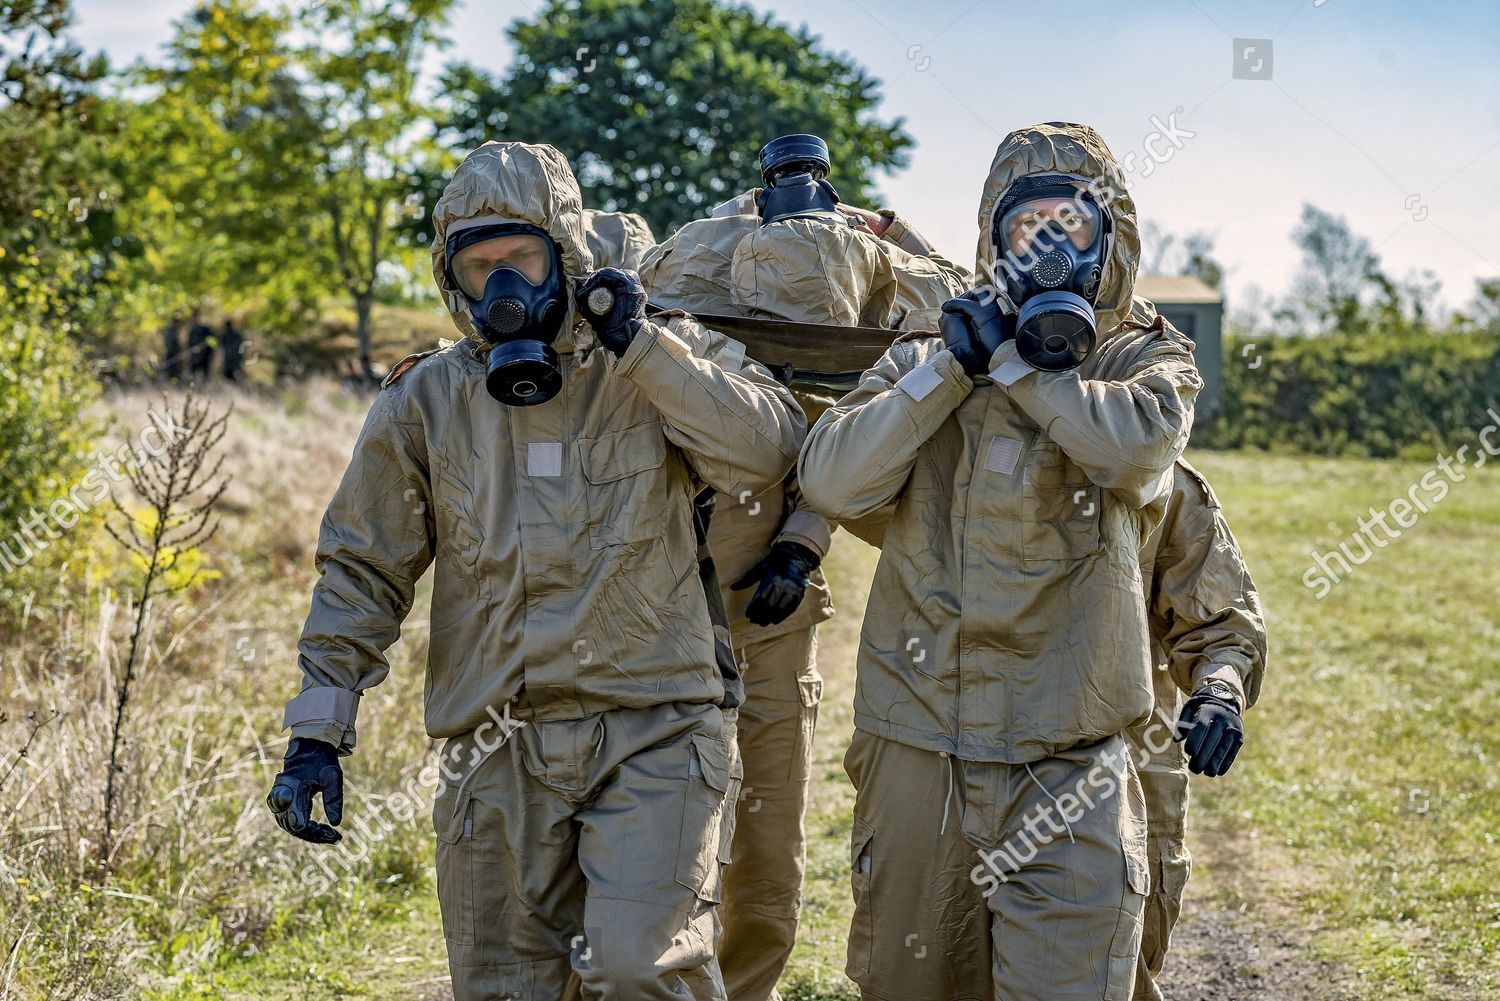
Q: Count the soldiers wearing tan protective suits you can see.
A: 5